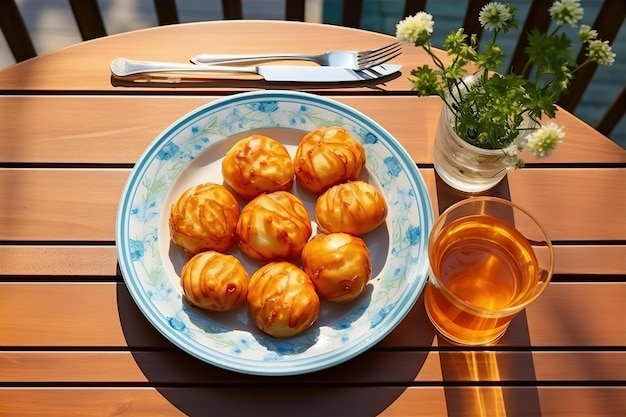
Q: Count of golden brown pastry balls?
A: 8